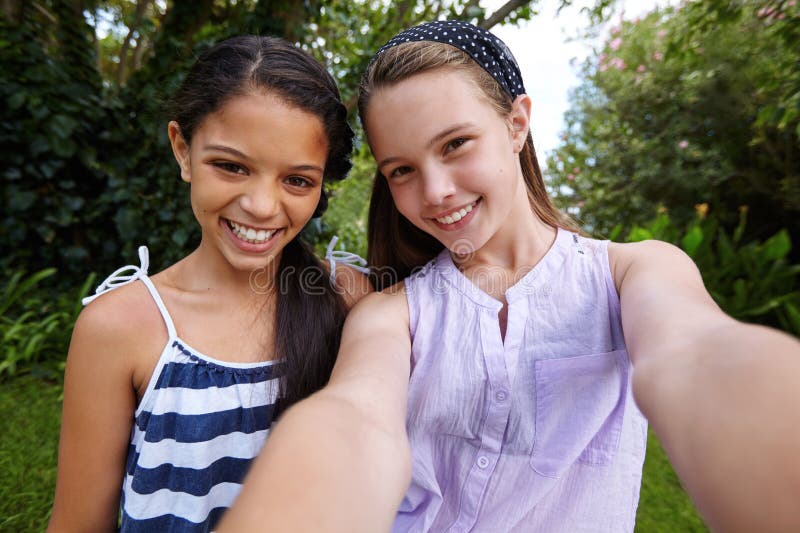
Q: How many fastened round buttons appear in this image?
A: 2